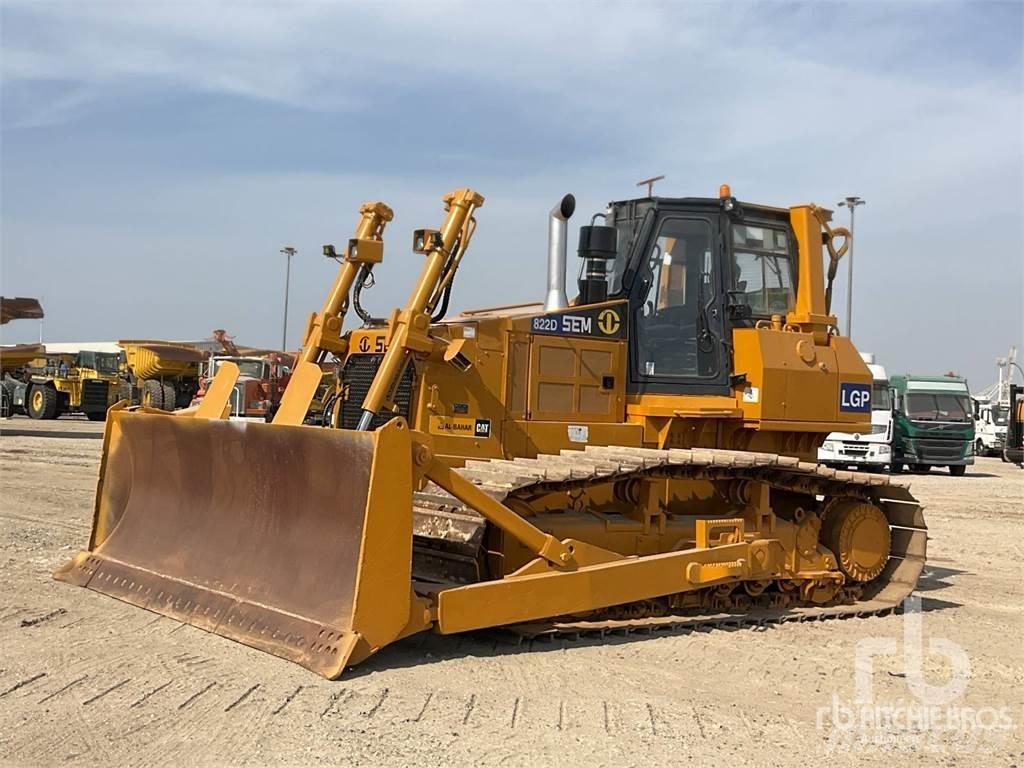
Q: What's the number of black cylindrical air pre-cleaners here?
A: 1